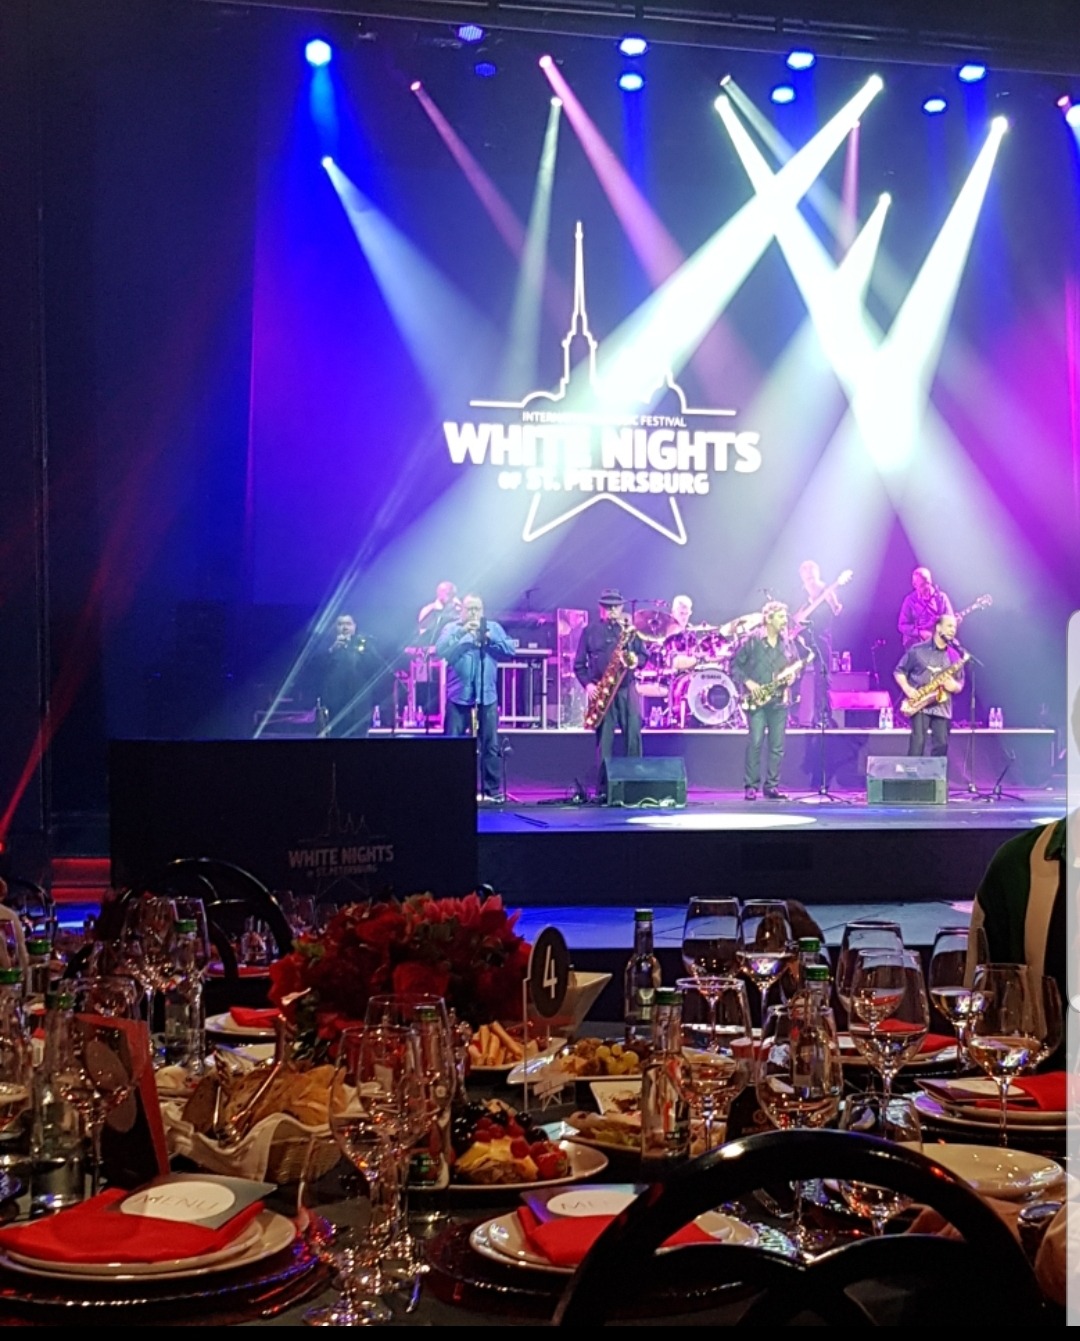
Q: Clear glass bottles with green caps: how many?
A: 9